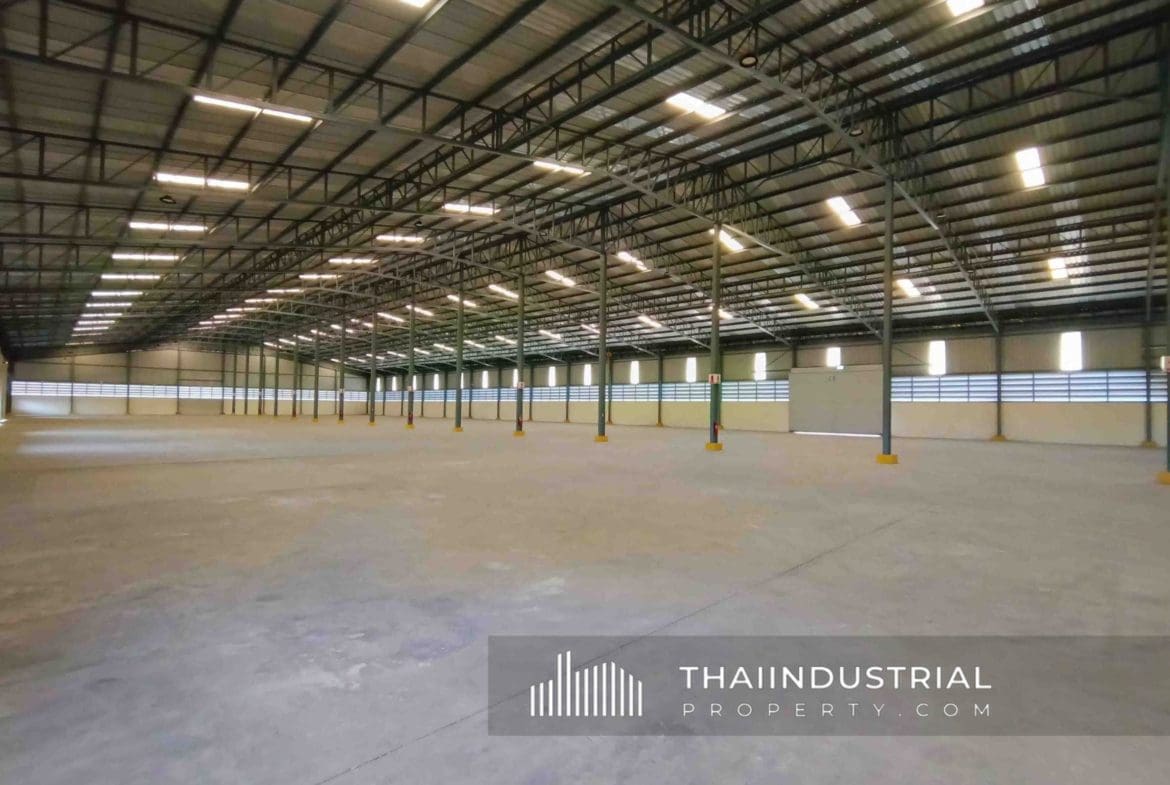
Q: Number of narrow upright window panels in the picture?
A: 15